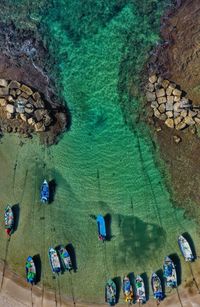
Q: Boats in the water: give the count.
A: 12